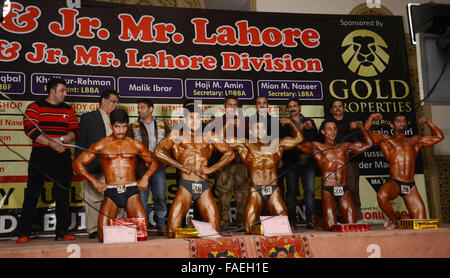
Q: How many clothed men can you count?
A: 7